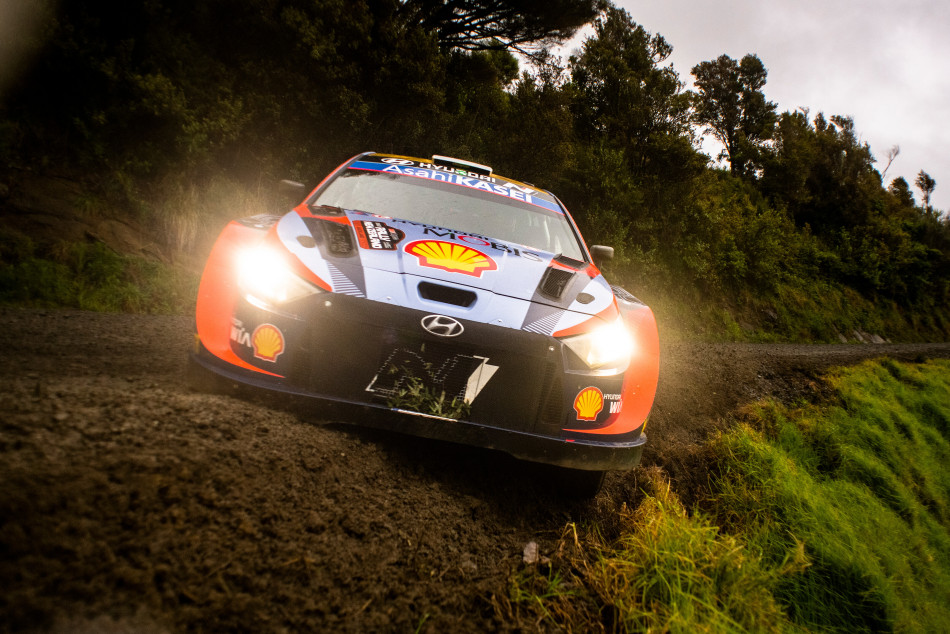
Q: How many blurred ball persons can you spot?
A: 0